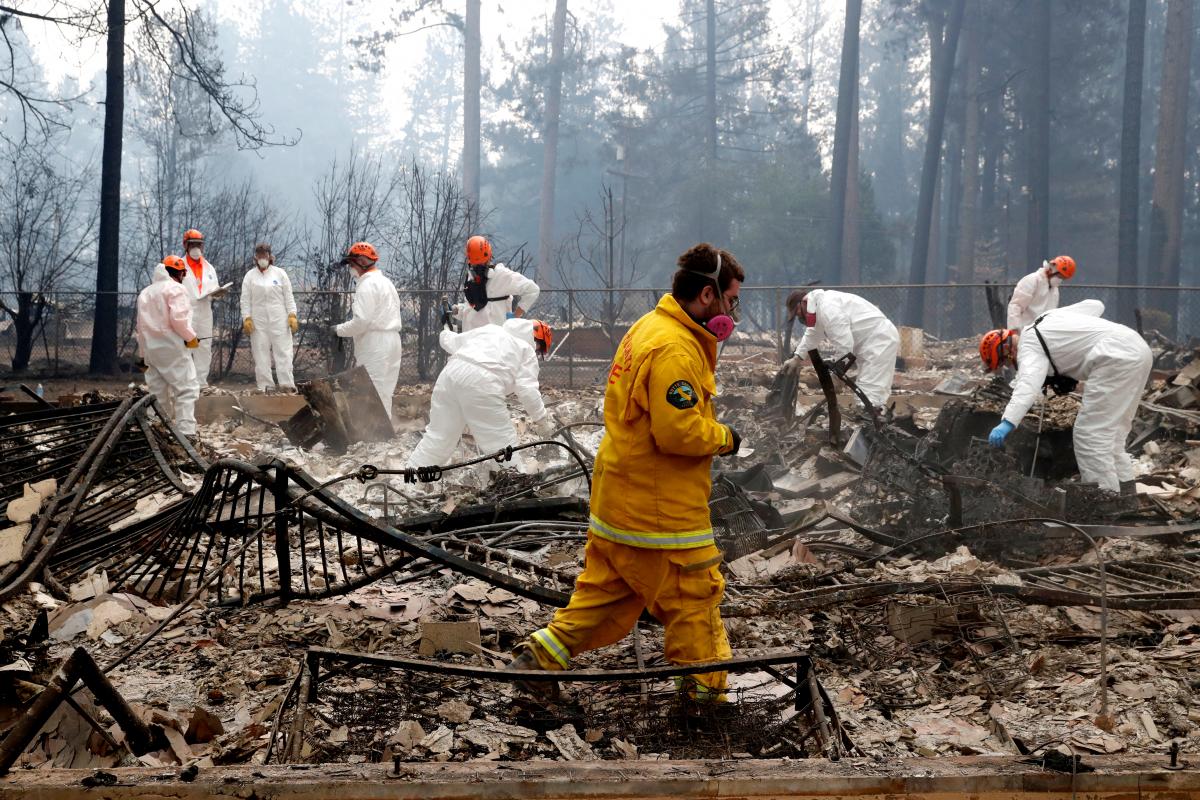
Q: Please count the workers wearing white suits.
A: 9